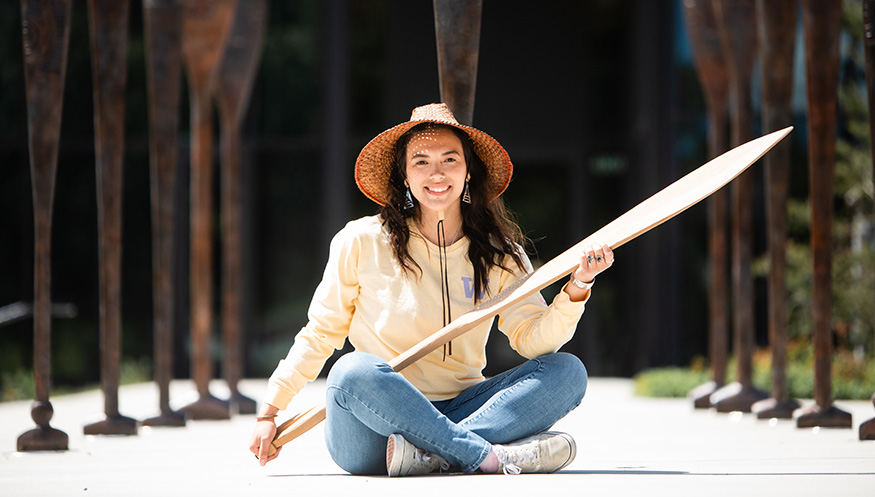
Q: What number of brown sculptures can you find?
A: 11